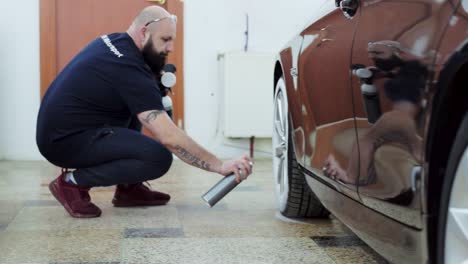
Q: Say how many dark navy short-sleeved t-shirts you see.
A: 1